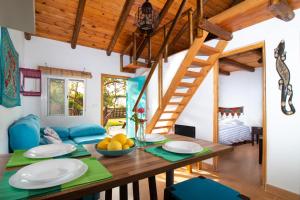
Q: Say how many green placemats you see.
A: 4